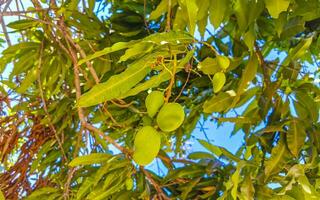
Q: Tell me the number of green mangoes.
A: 5